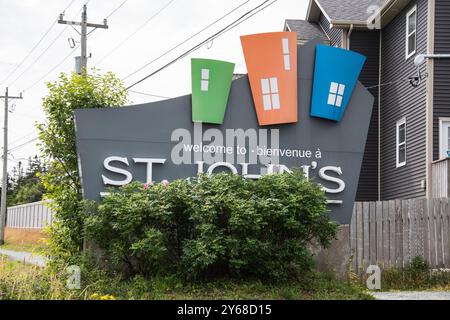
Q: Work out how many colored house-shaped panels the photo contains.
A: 3